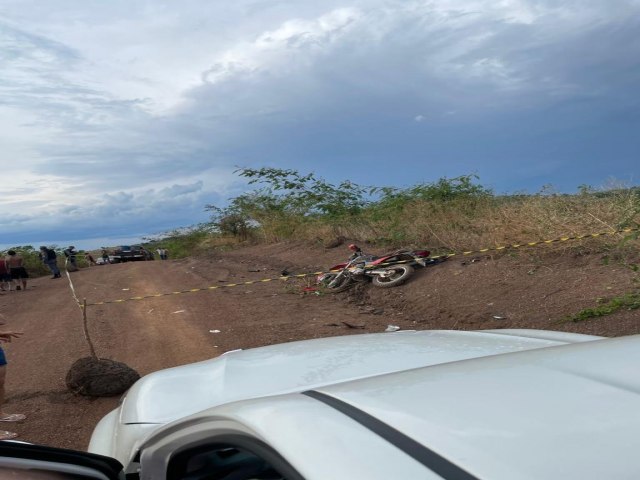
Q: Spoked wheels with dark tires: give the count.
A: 2